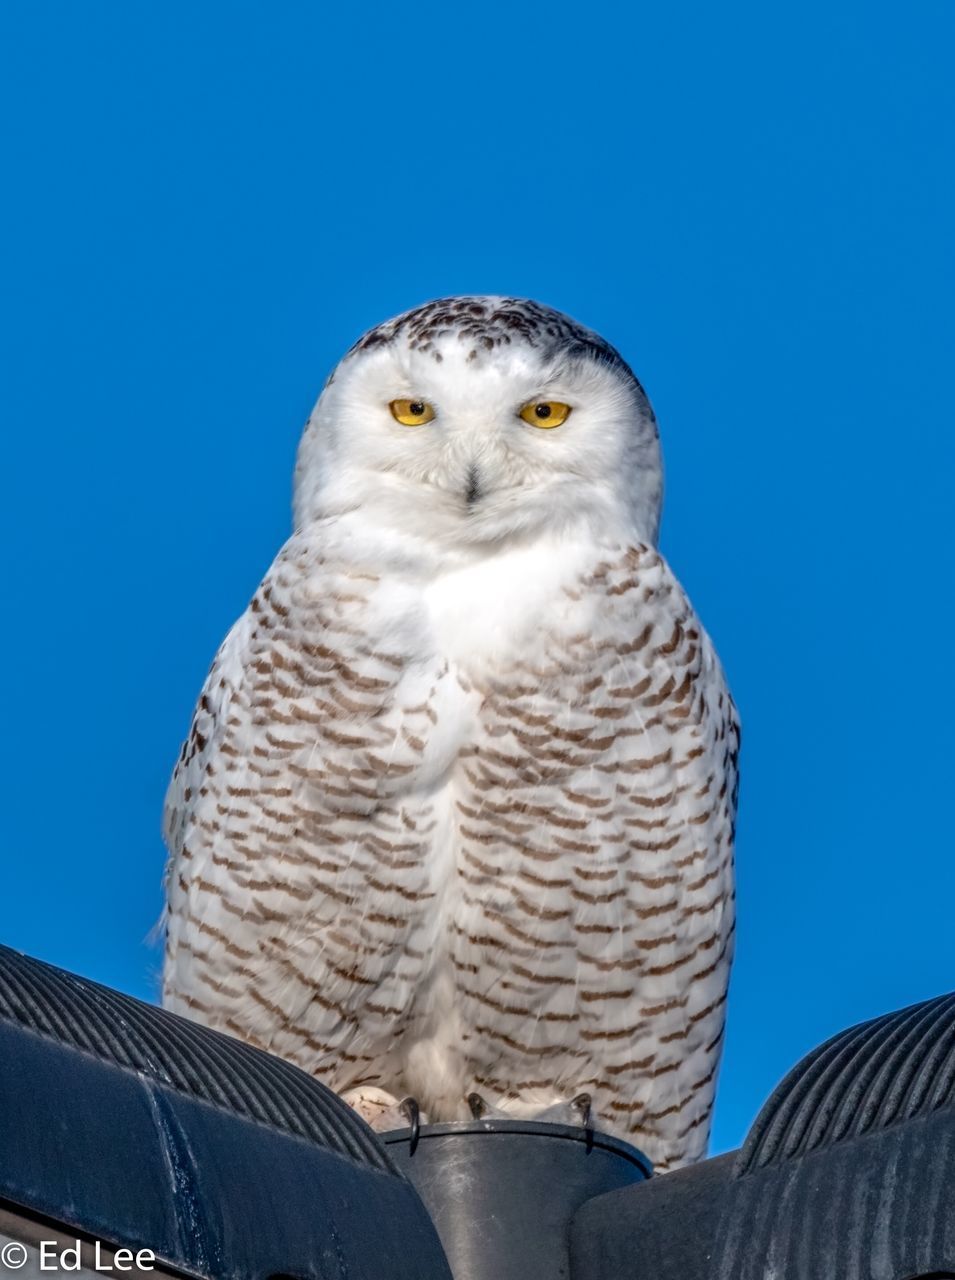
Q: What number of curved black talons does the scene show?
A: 3